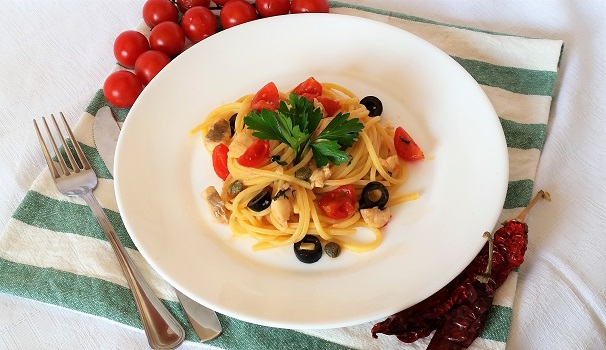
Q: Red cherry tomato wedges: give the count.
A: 7